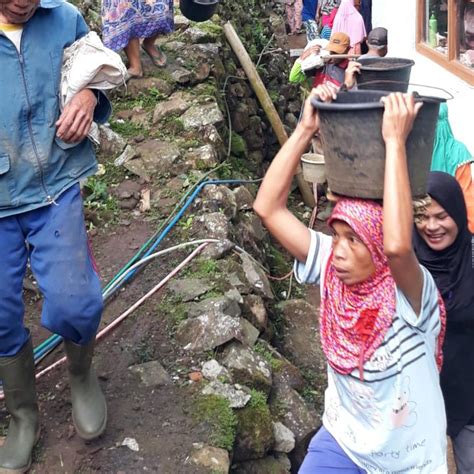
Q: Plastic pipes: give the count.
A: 4